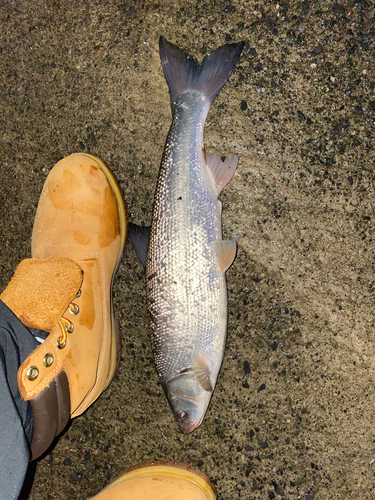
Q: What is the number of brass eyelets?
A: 6